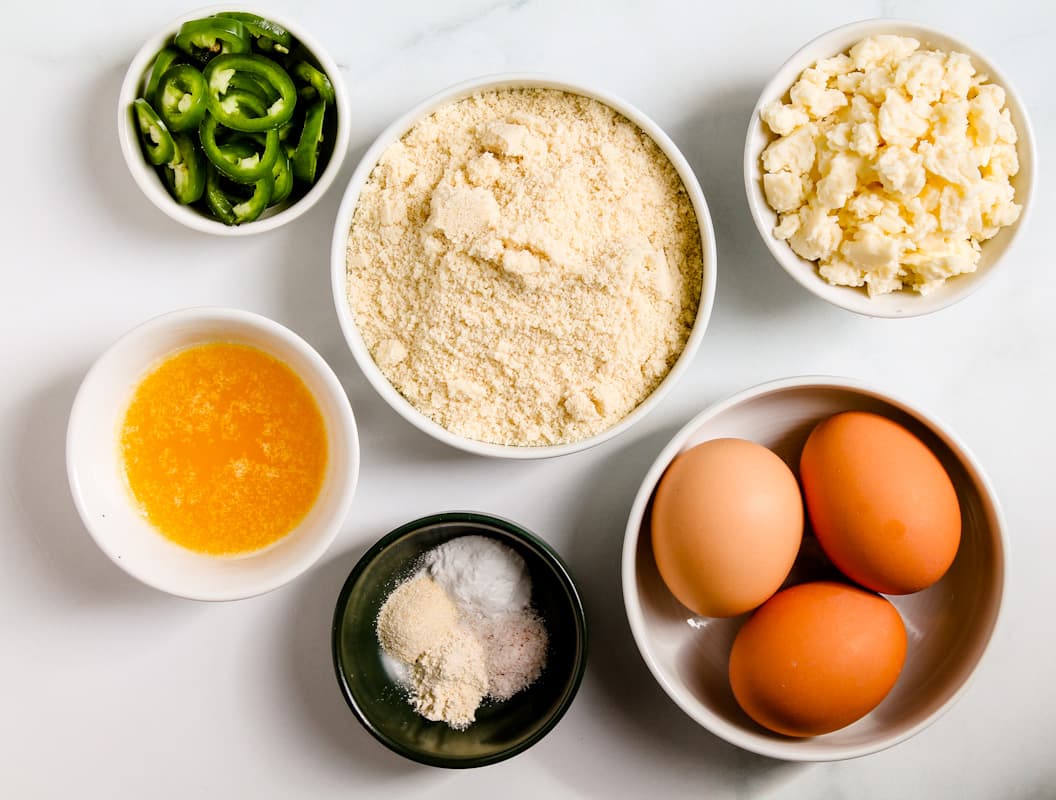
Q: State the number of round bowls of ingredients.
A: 6